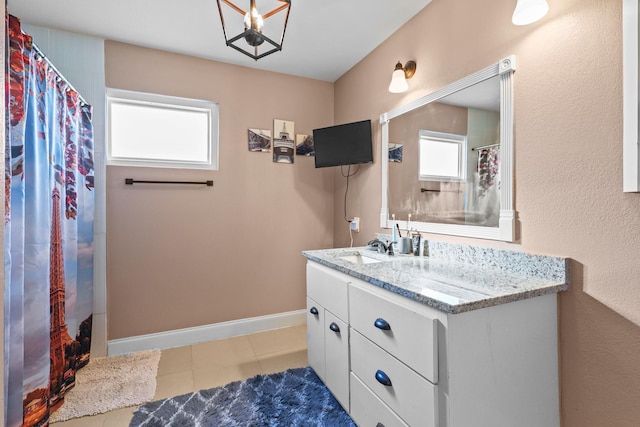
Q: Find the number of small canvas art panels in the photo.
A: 3